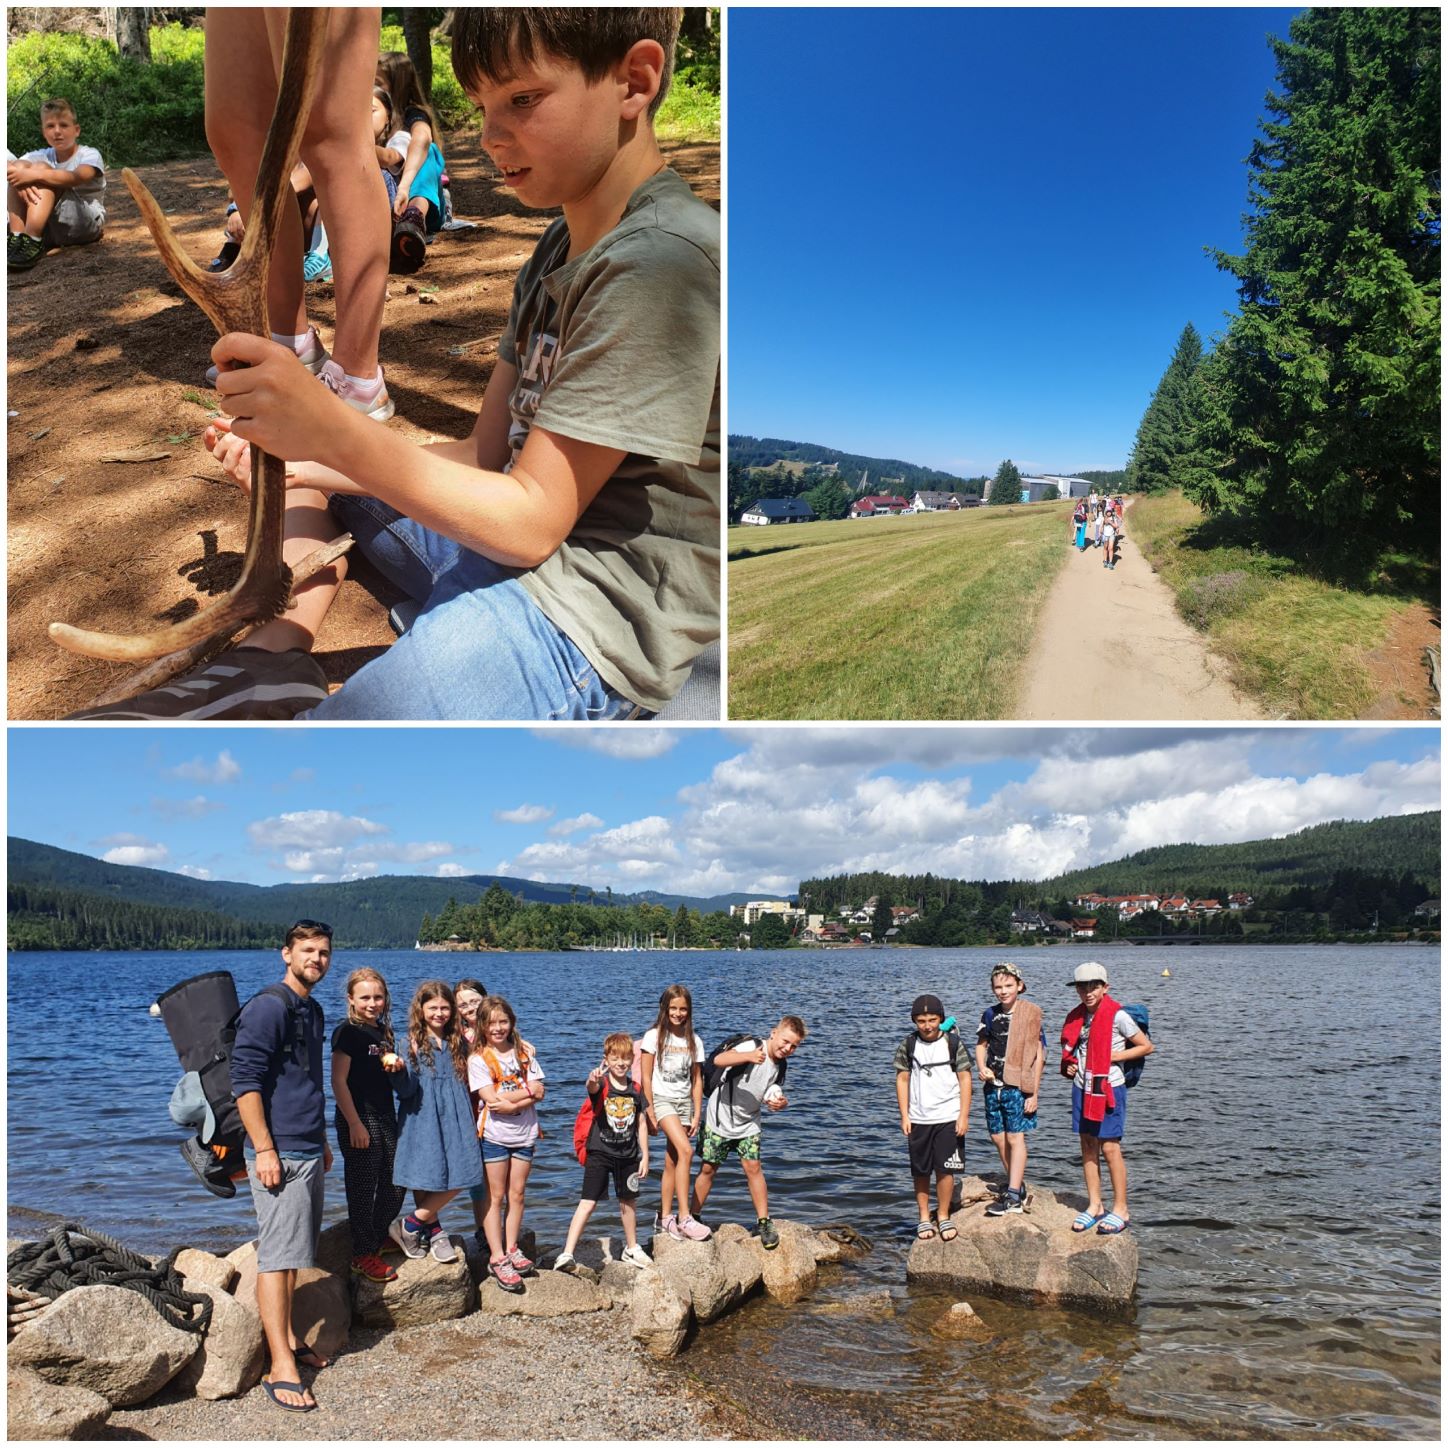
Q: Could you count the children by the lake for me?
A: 10